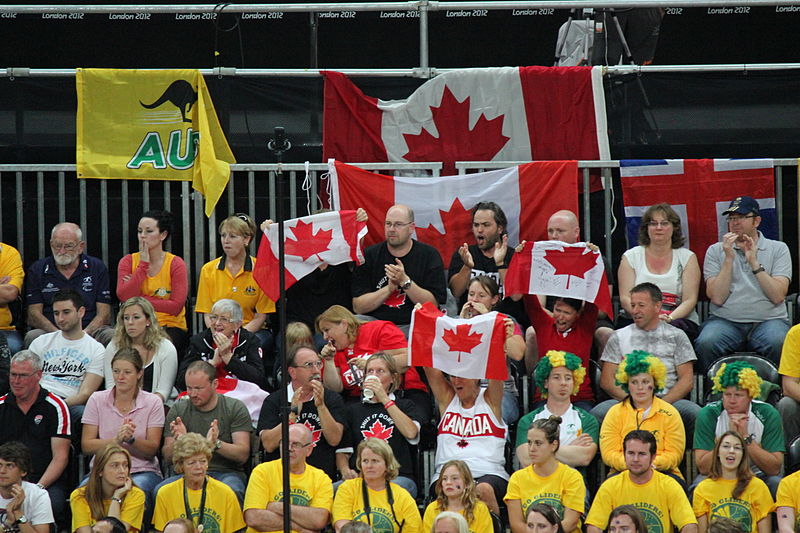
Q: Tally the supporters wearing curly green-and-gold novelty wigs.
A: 3